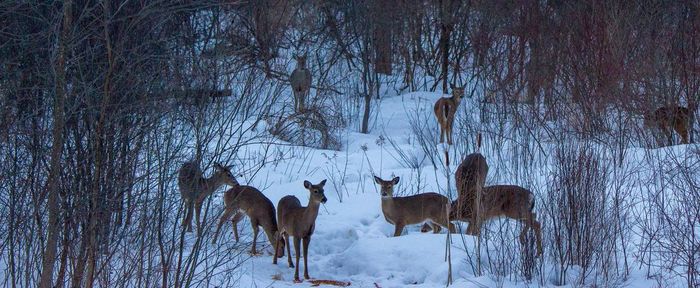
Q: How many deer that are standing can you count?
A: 9